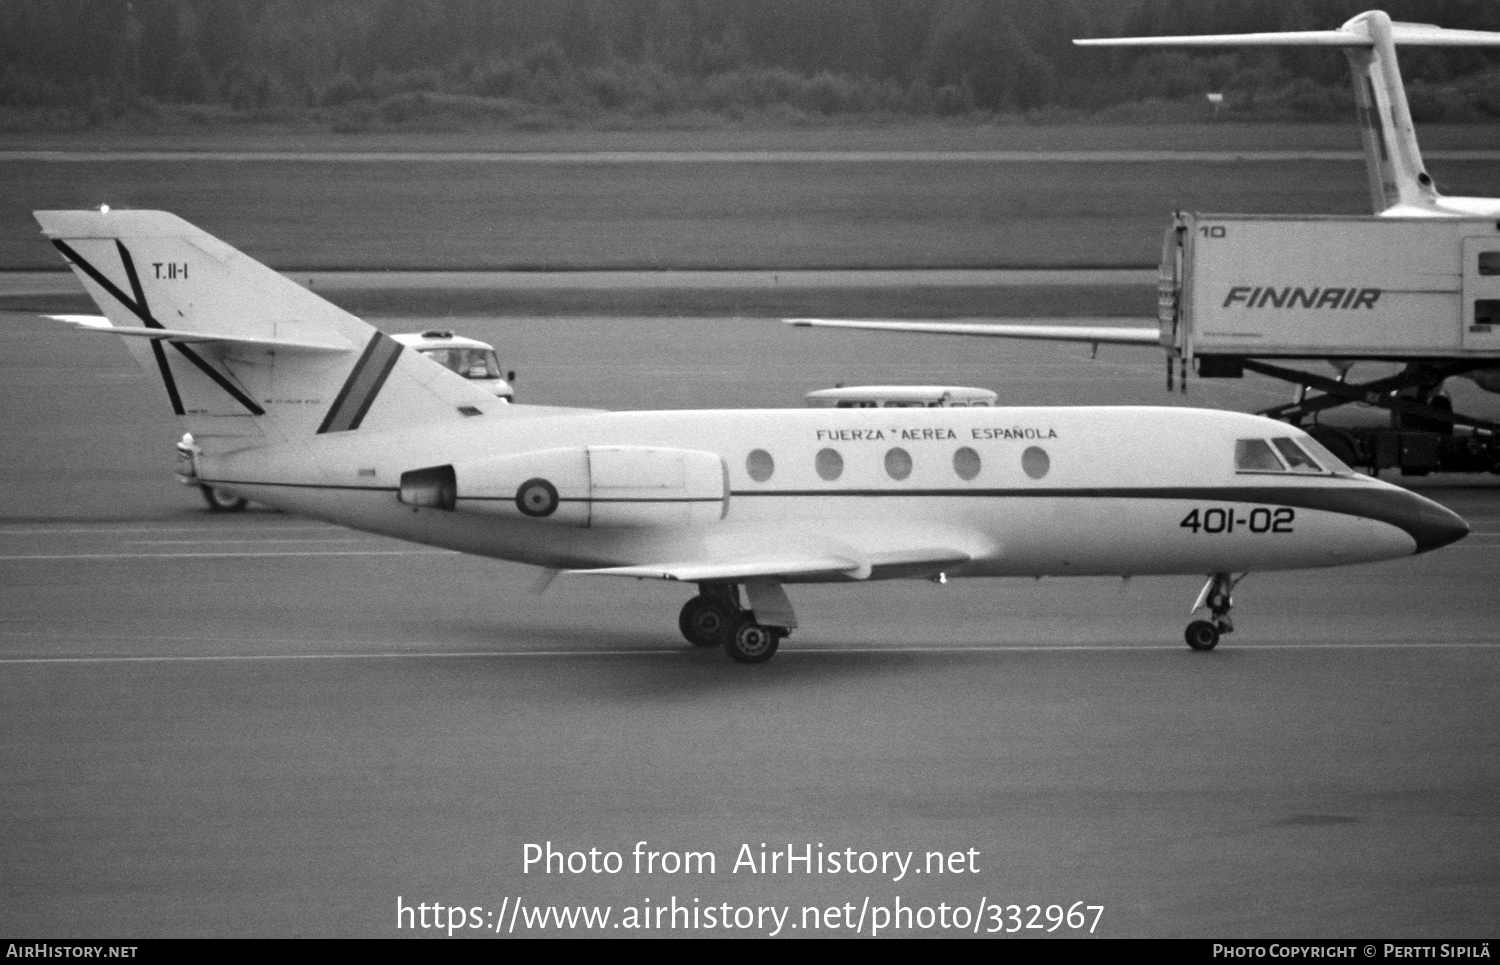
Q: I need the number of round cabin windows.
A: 5